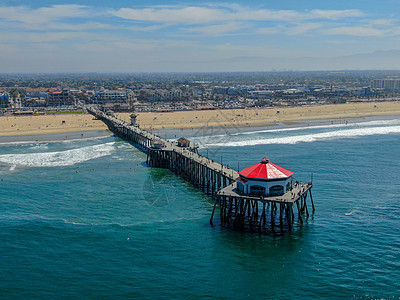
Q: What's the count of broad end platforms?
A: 1